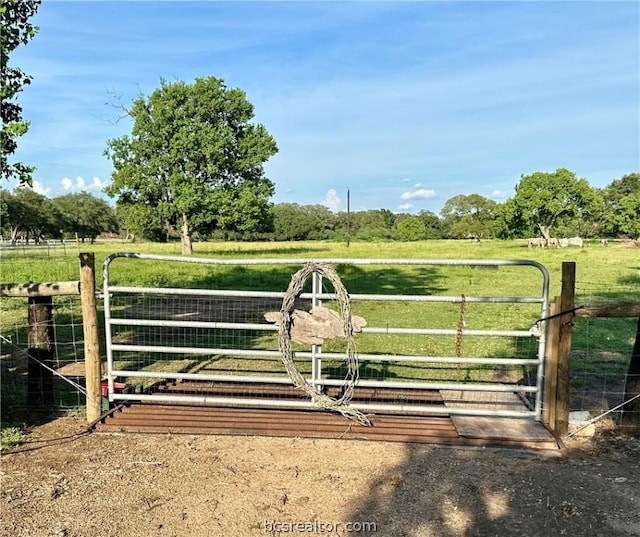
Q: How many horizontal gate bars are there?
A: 6